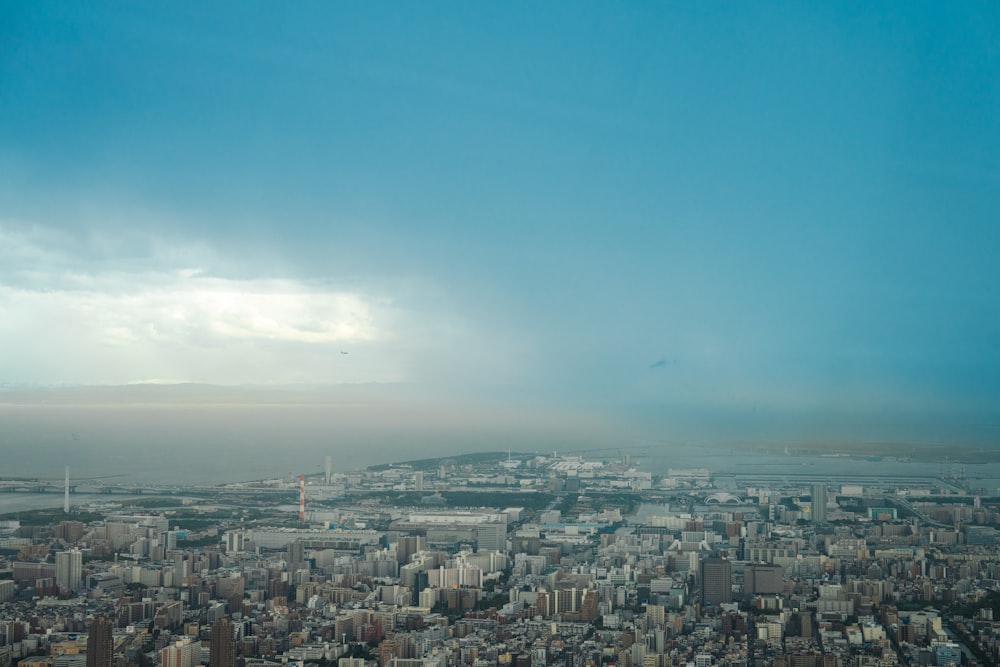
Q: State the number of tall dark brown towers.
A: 2